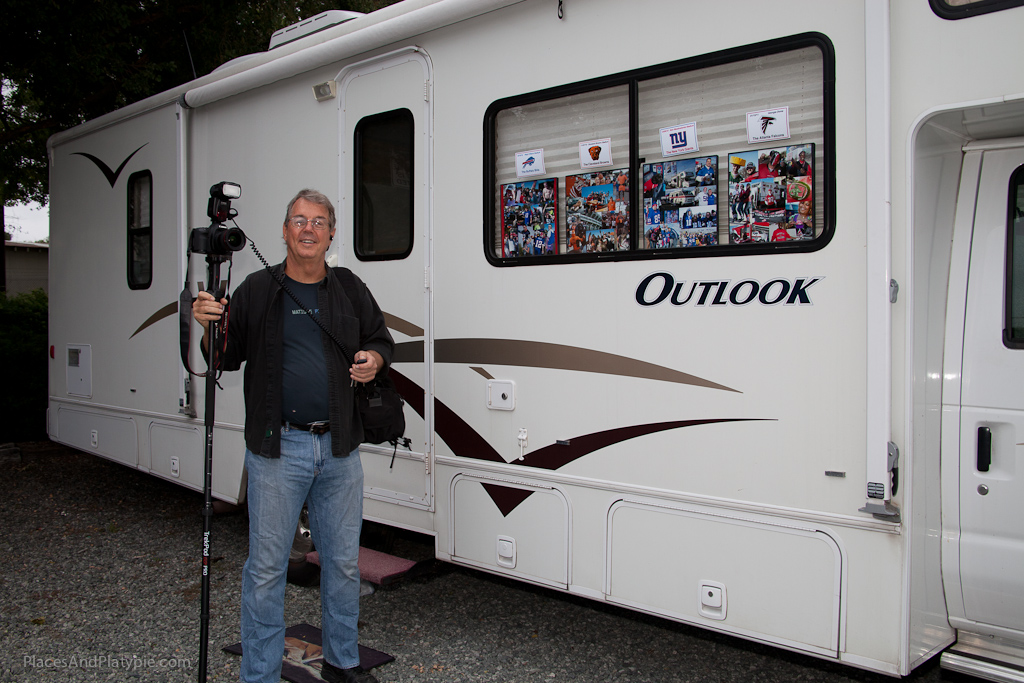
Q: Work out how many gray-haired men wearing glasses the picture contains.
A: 1